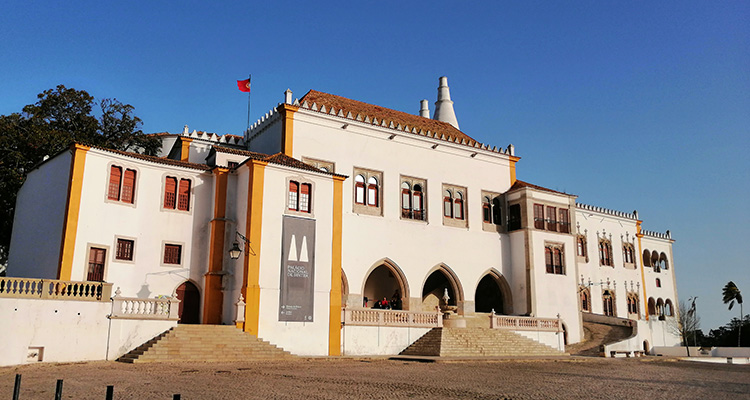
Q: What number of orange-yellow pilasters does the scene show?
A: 8